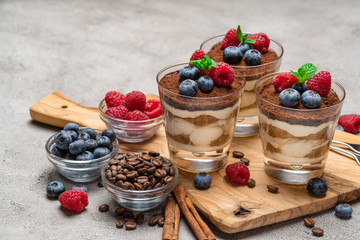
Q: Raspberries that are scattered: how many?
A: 3